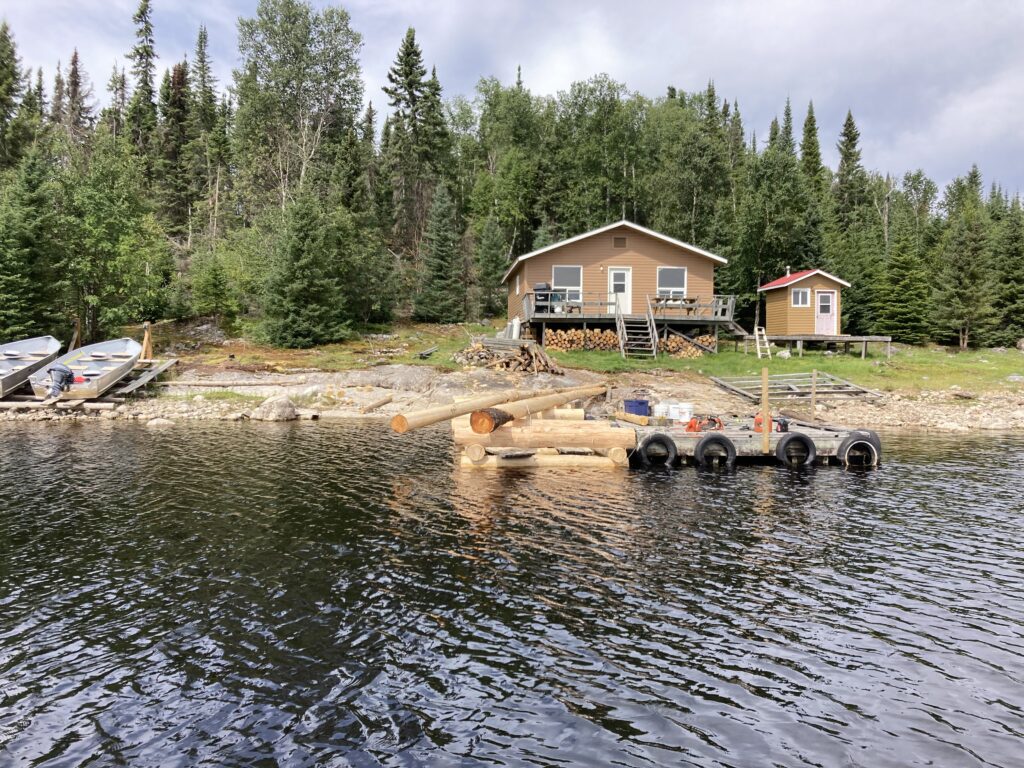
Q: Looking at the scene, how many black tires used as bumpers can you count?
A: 4